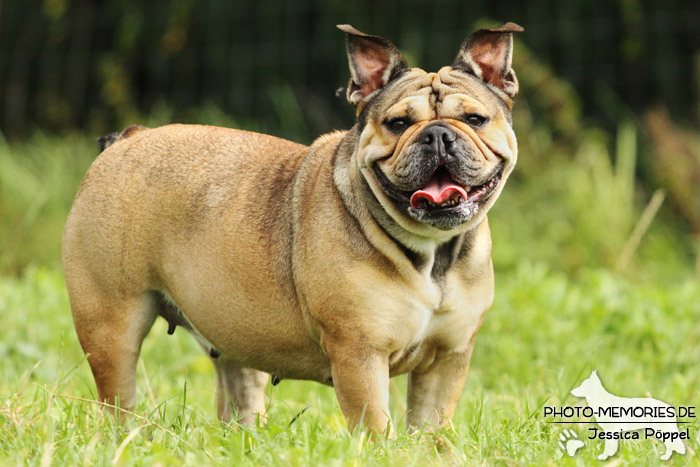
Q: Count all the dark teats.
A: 3